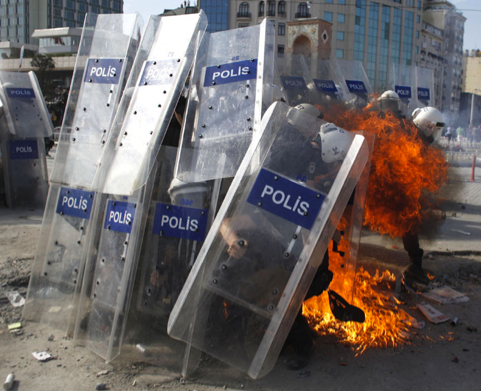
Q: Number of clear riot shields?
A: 14